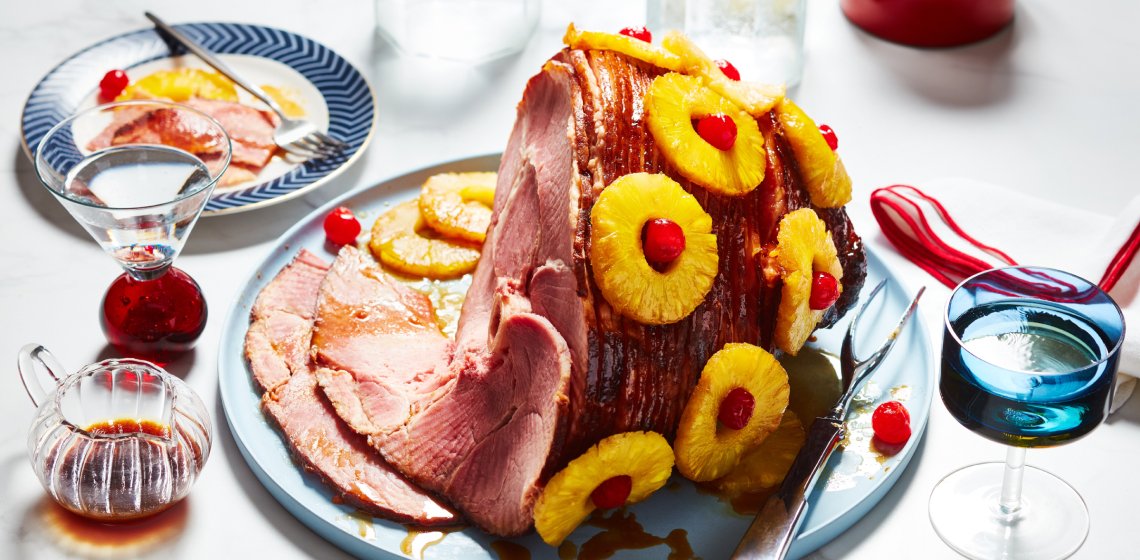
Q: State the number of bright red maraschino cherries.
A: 11